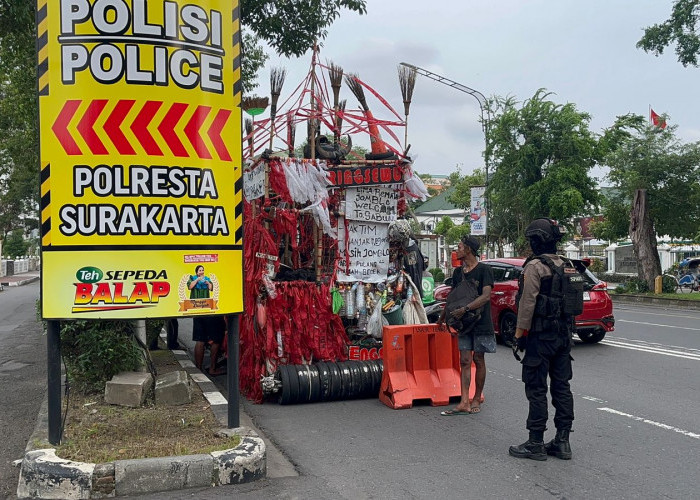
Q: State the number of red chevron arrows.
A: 7